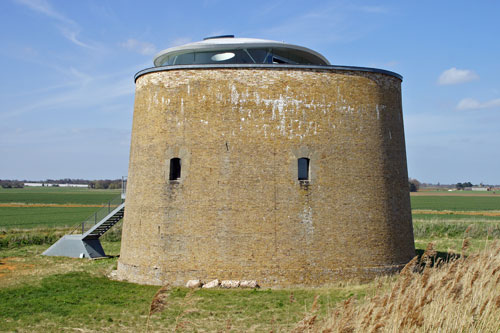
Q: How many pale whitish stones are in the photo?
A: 4